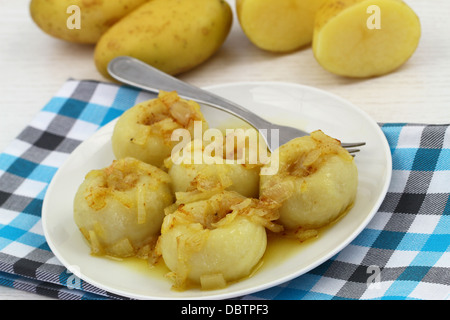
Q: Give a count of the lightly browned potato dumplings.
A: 5